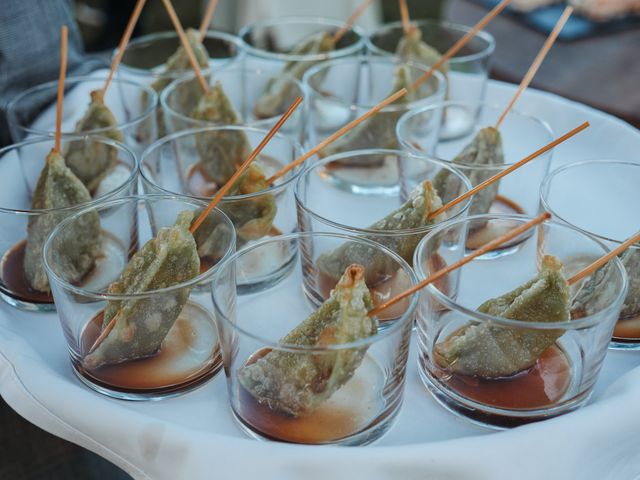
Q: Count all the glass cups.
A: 14